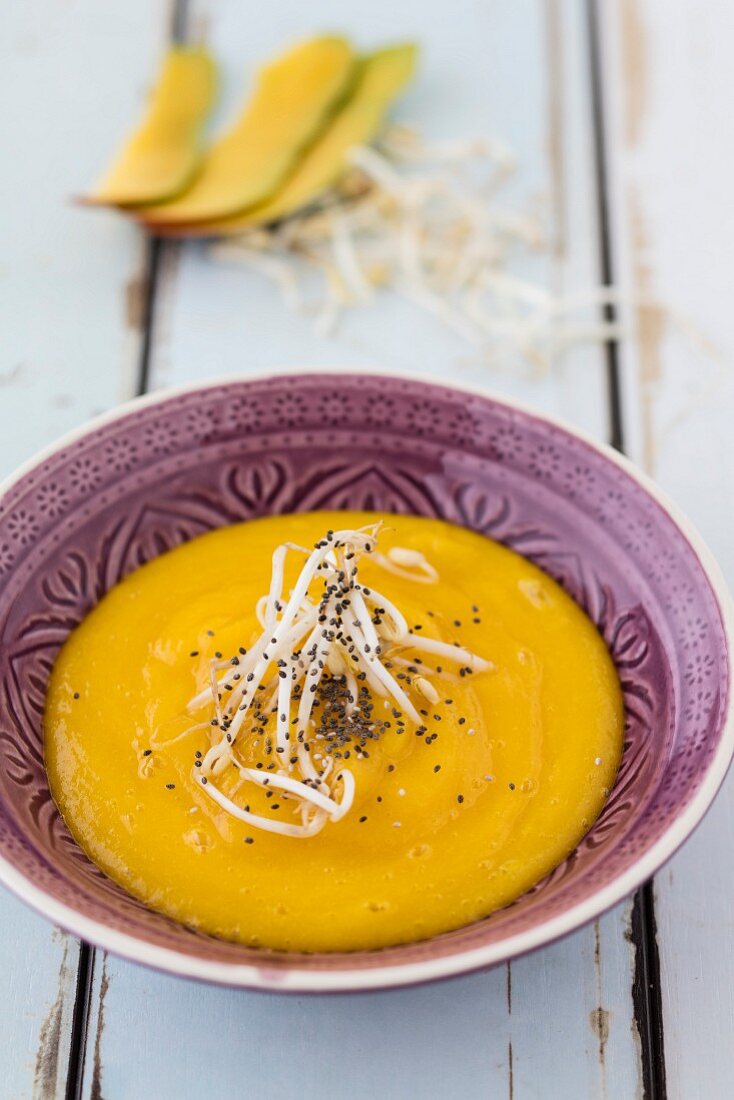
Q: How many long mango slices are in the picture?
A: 3